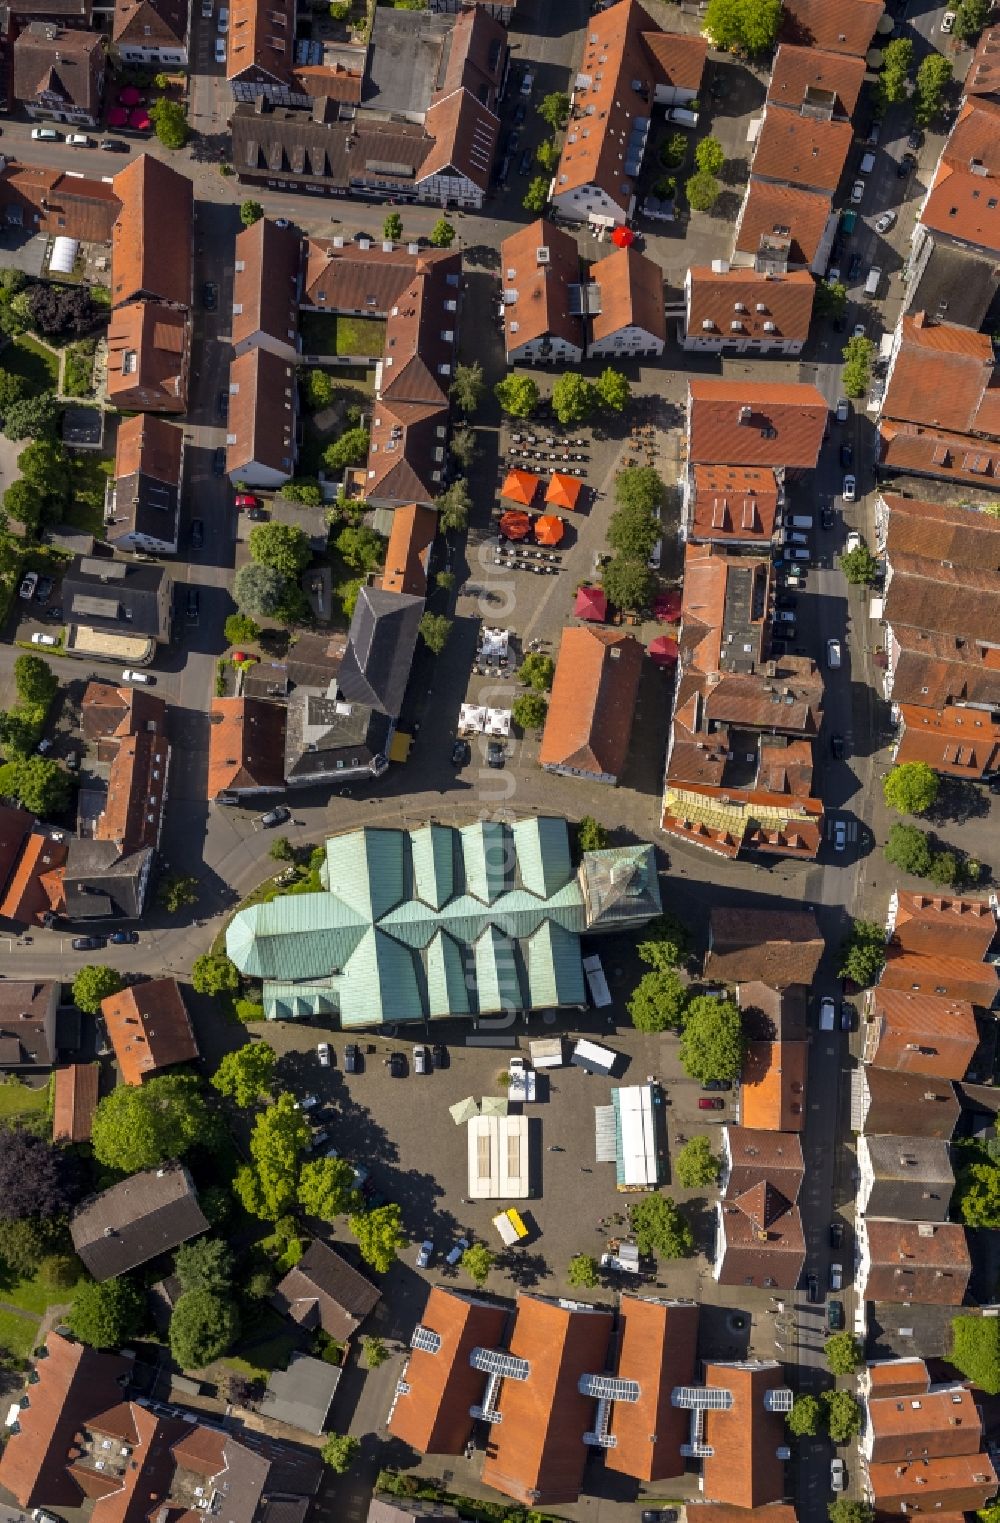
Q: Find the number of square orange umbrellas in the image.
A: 2